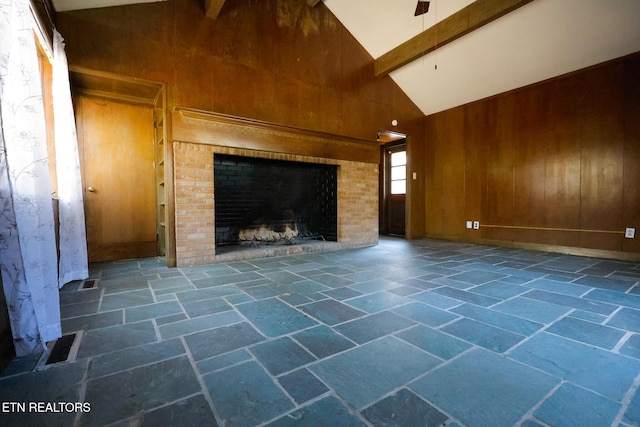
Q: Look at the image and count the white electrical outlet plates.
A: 3